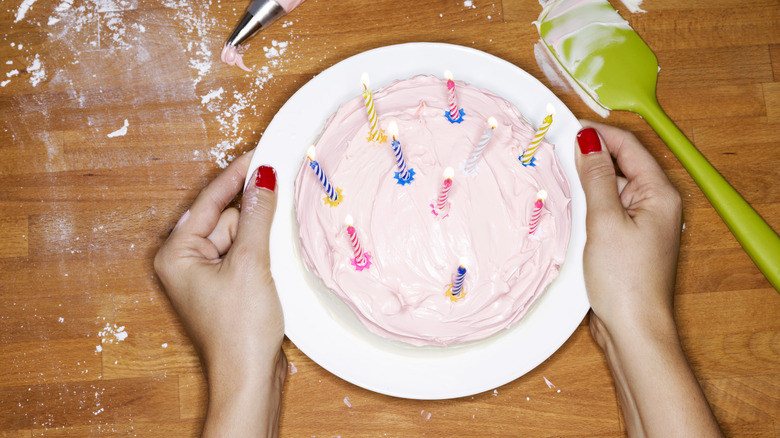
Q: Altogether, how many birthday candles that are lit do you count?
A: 10